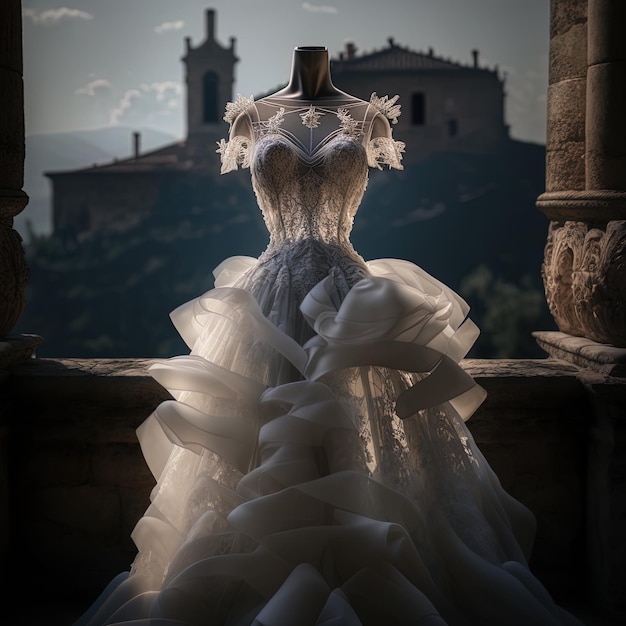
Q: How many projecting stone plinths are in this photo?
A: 2